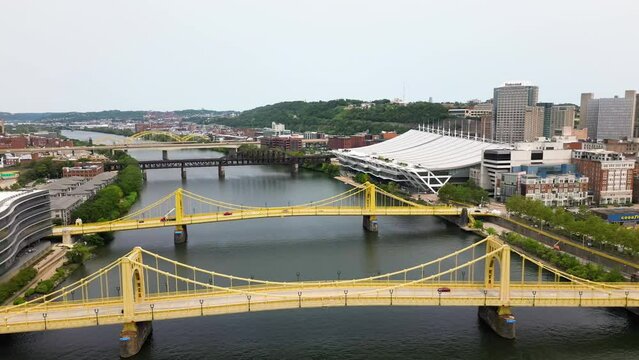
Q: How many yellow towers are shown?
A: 4